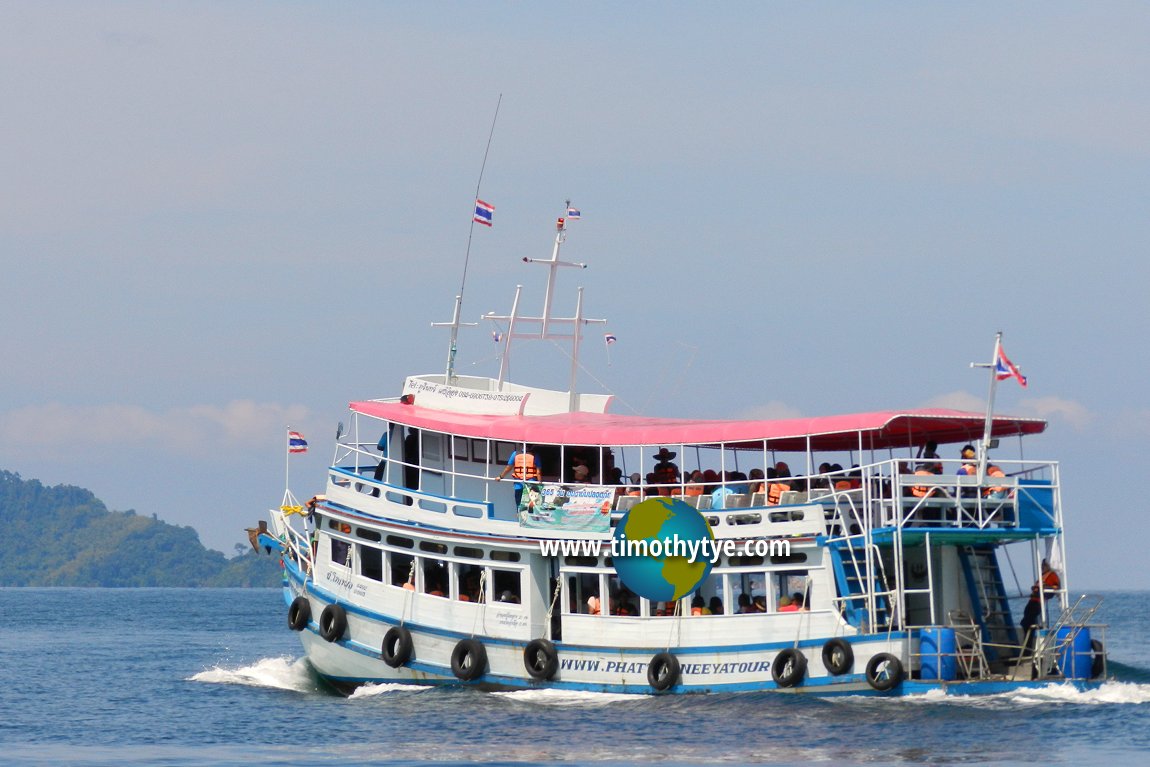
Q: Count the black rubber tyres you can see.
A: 10